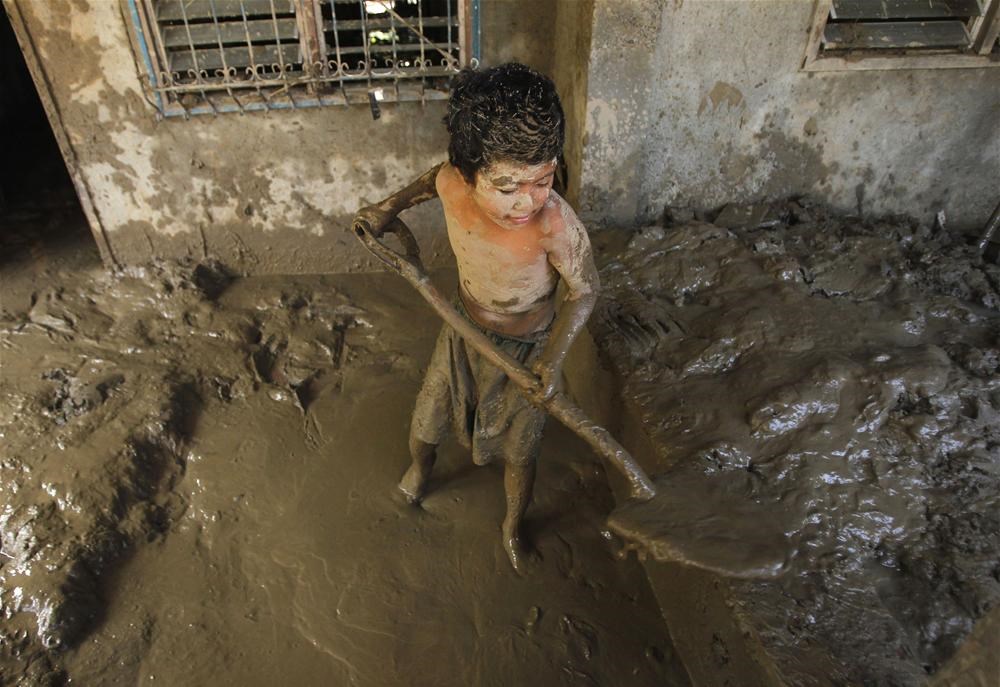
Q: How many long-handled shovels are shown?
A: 1